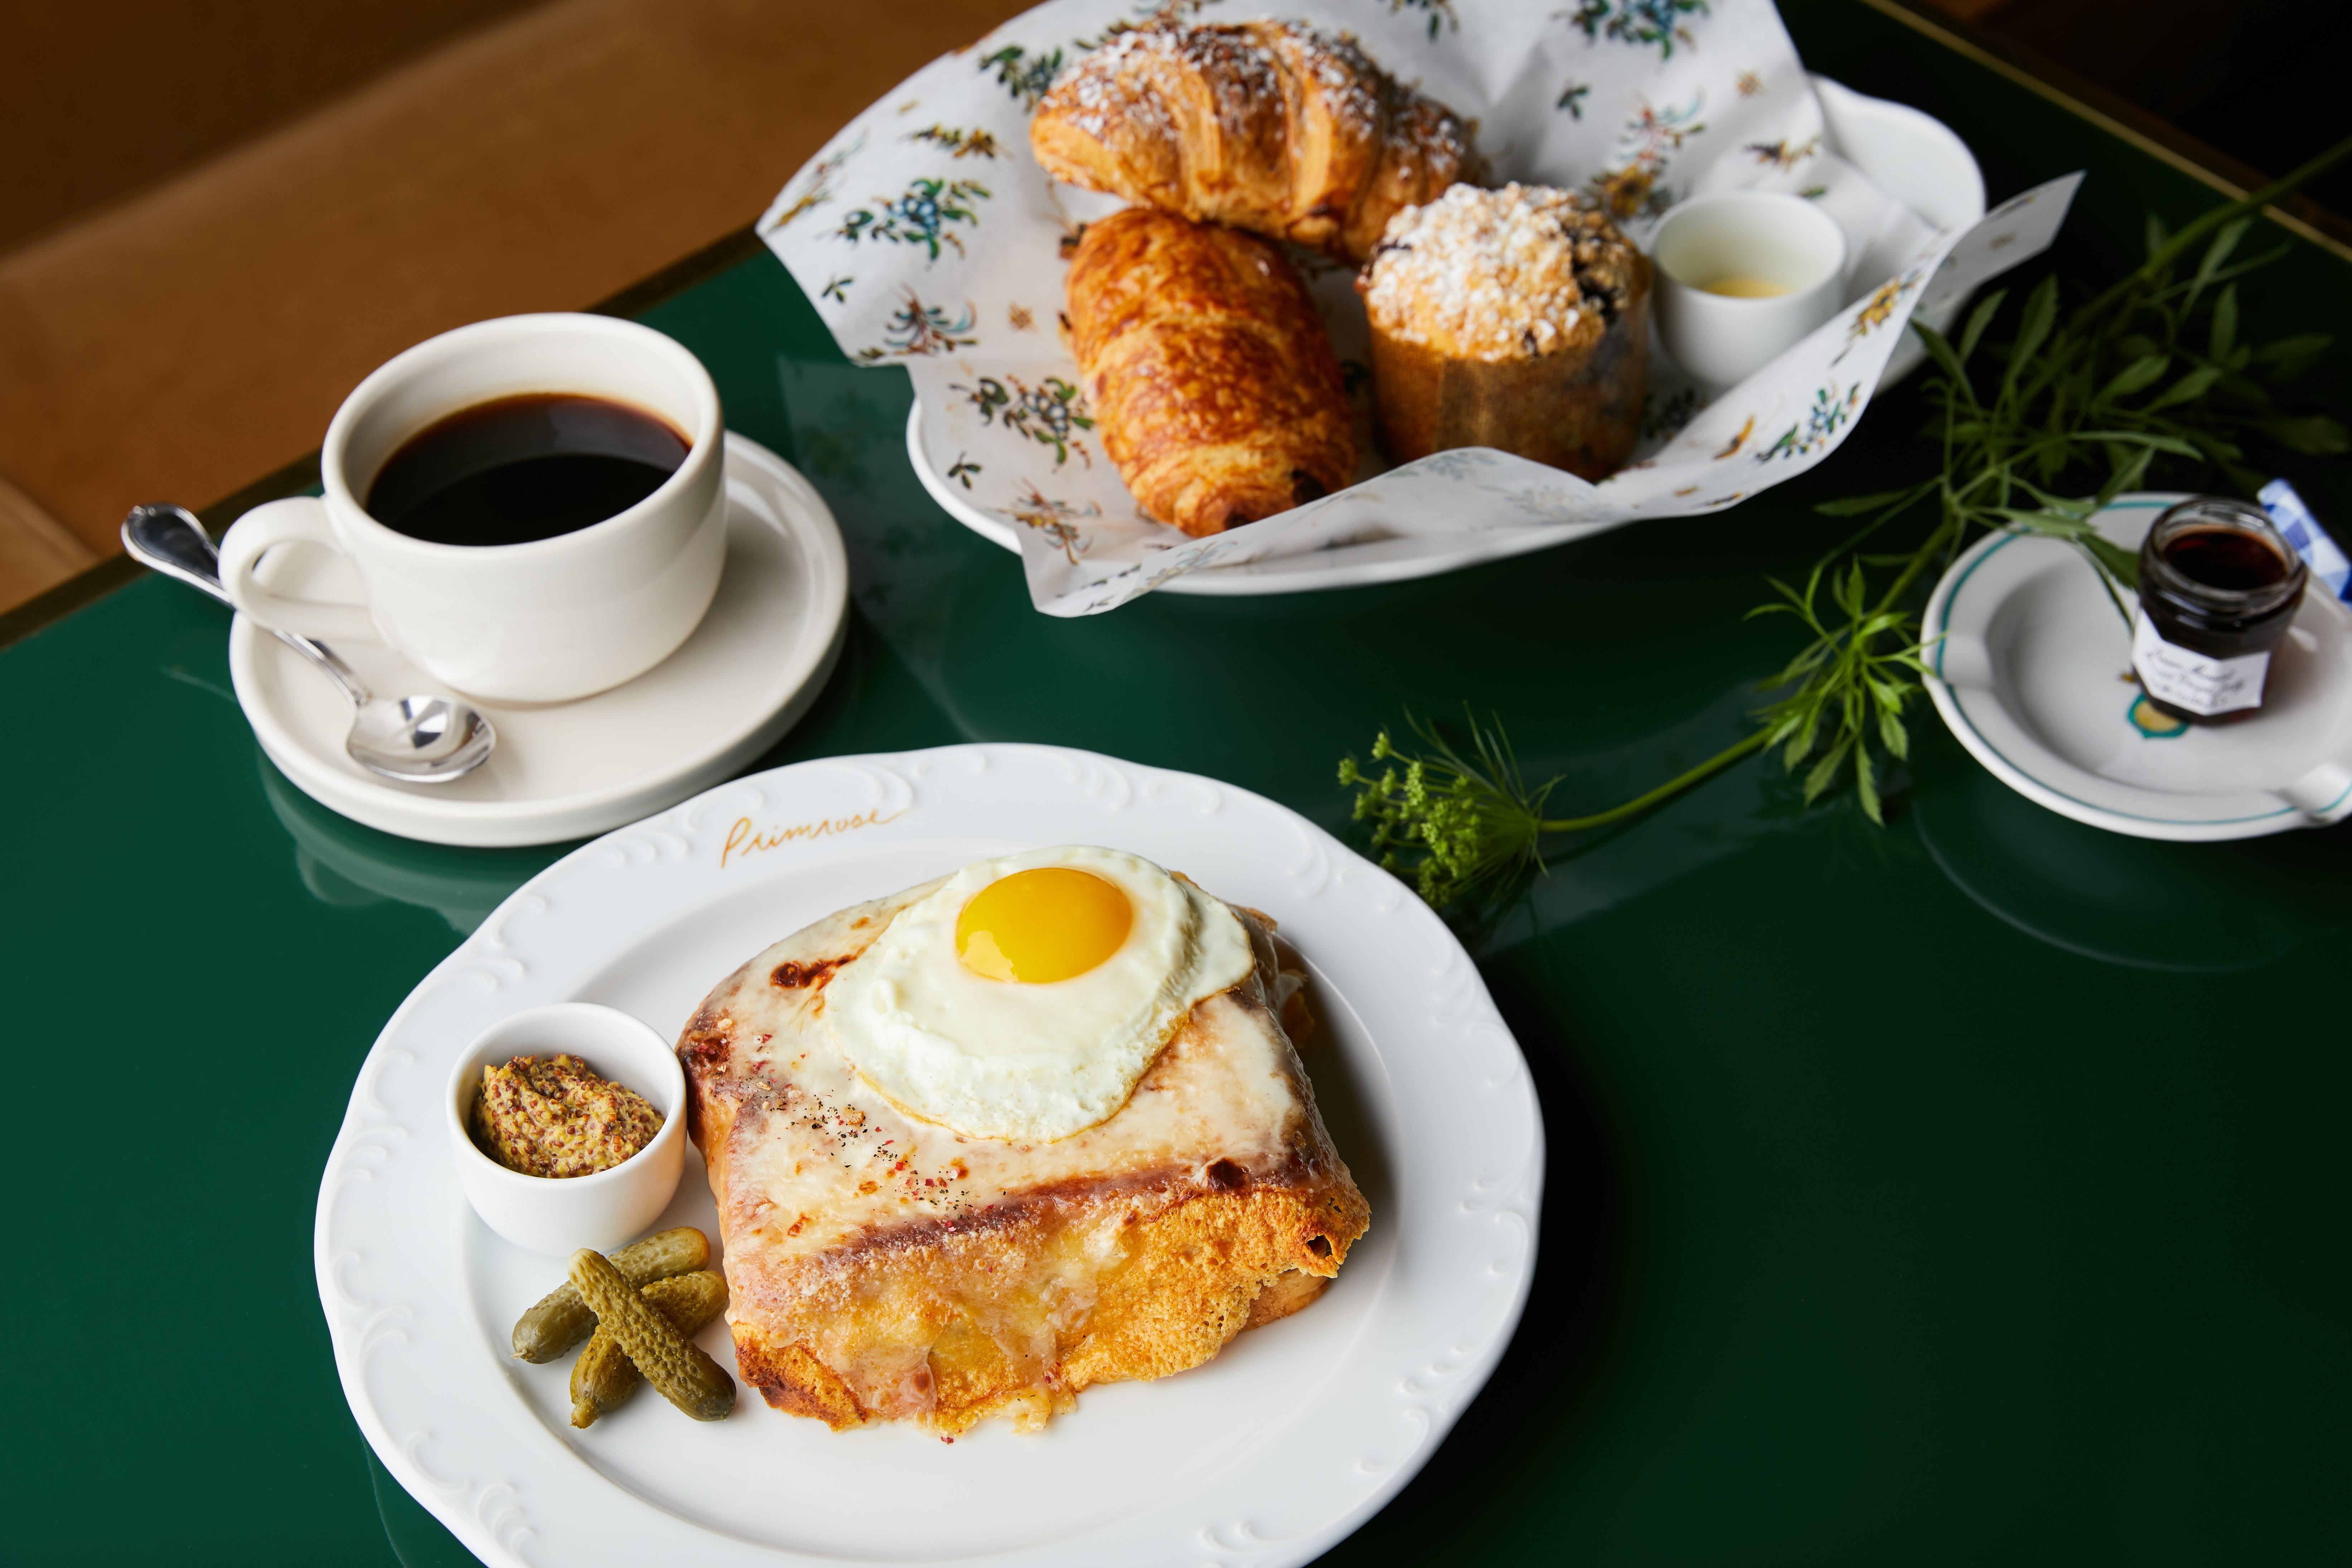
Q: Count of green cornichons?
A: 3